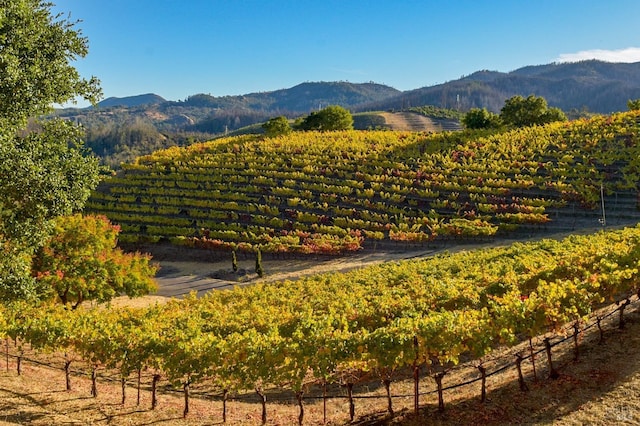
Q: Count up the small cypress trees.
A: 2